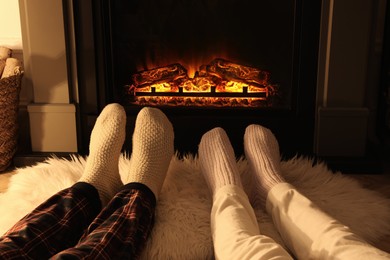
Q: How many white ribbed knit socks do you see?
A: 2